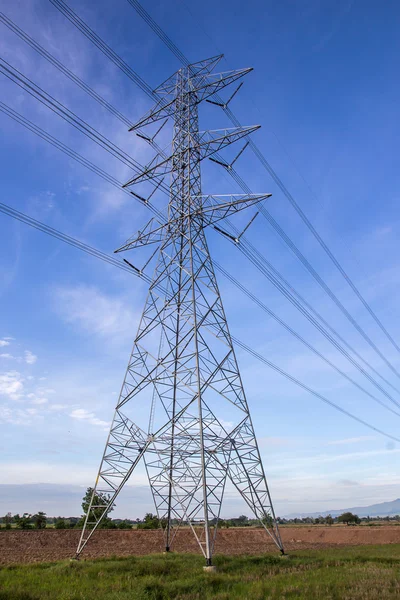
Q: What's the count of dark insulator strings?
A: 12